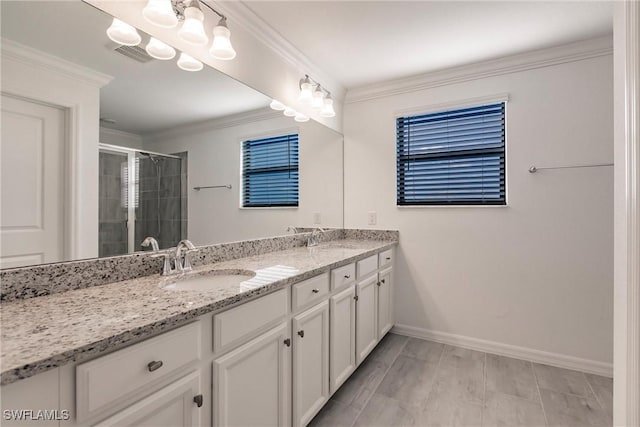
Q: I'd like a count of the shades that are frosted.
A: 6